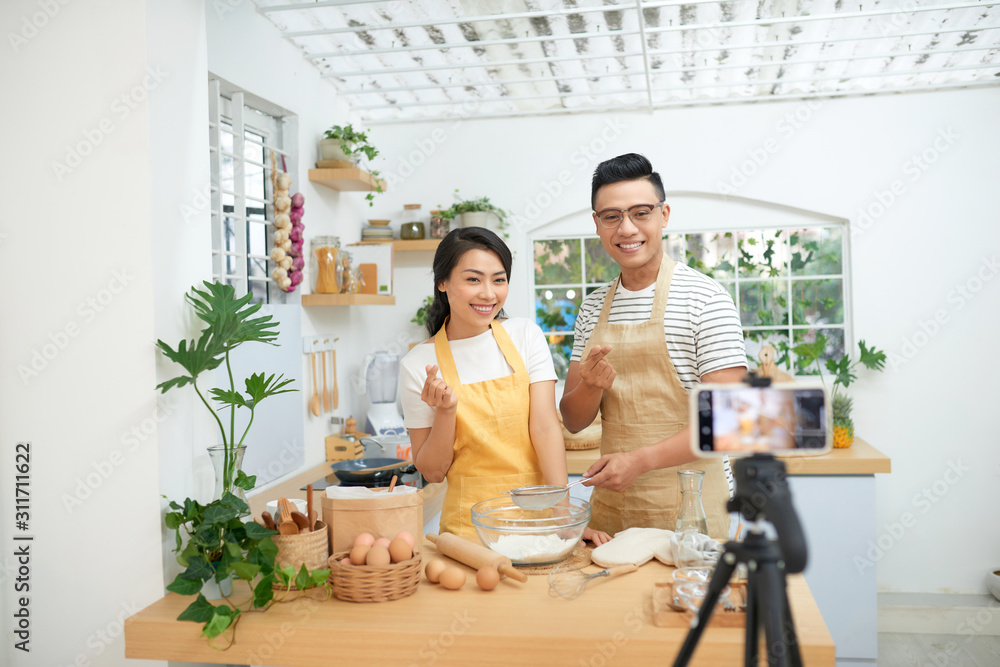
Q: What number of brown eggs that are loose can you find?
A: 3